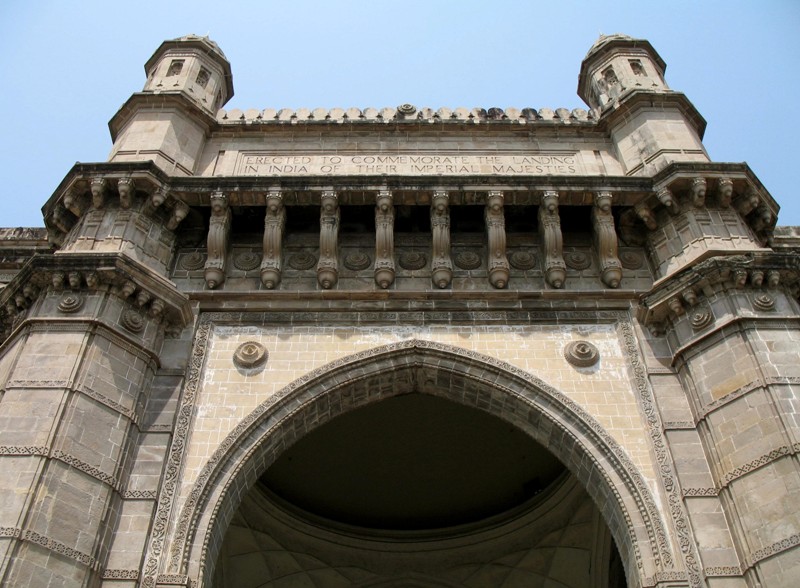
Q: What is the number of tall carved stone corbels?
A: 8